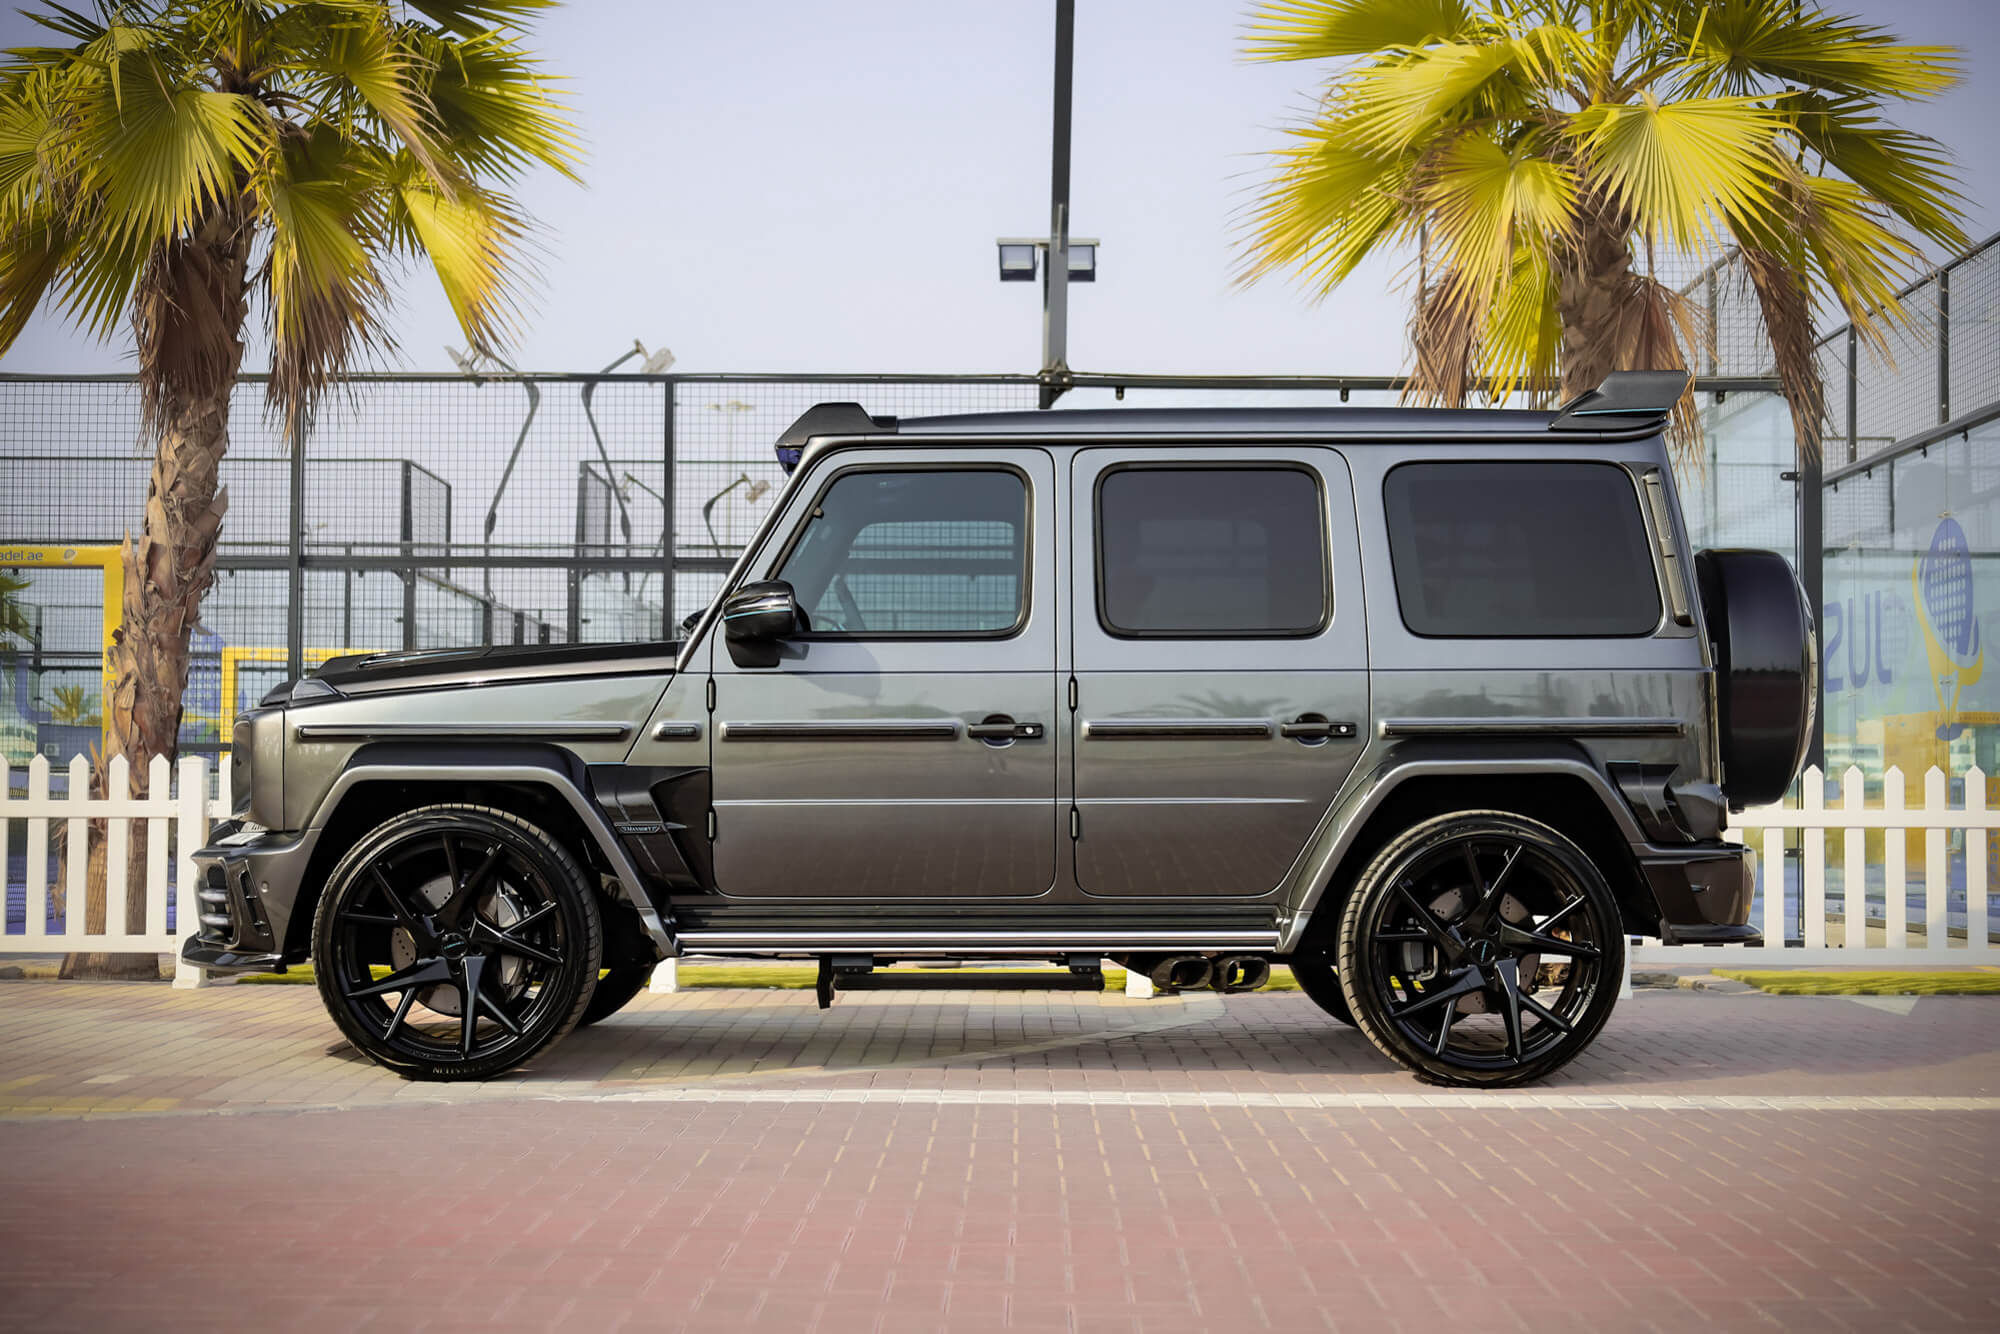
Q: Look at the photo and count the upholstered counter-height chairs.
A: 0